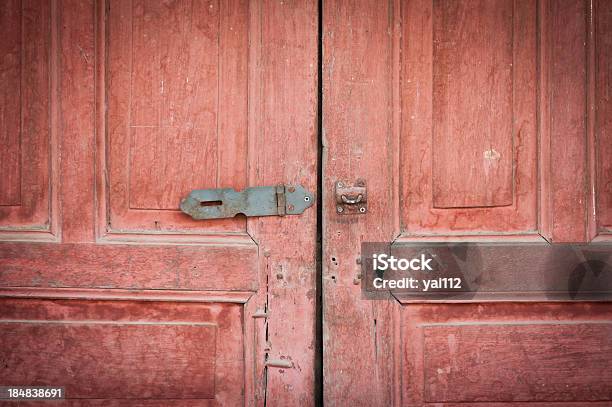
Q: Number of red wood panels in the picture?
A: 6